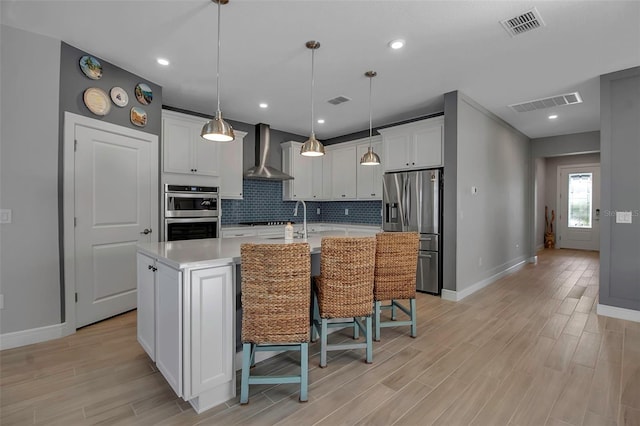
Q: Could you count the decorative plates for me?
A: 5